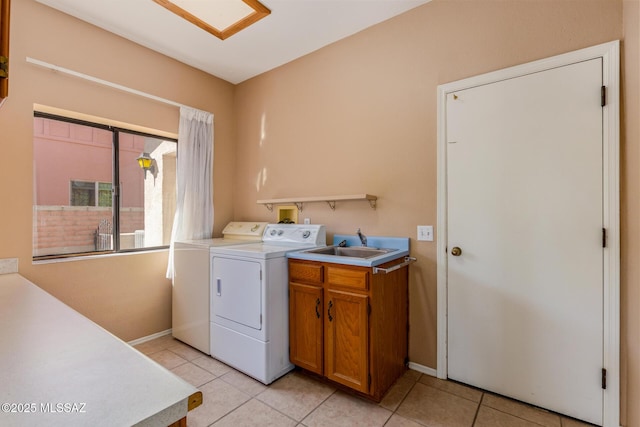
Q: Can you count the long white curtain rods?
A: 1